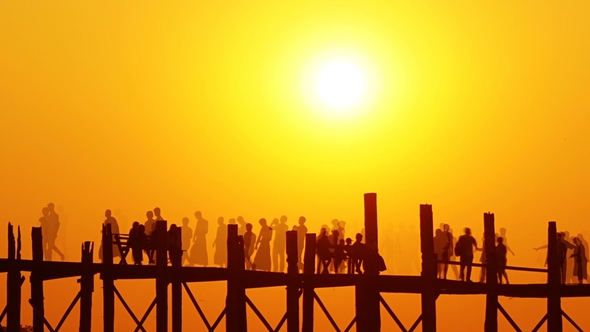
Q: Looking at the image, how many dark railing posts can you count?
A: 13